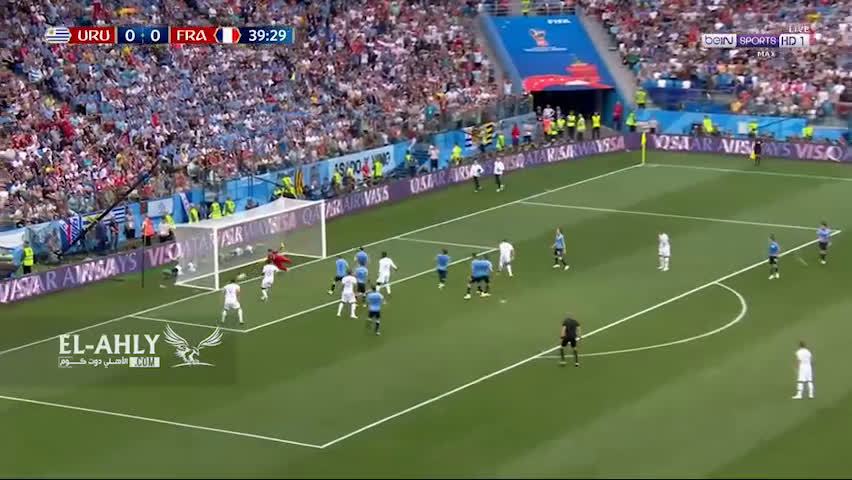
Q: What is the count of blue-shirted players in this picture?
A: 10